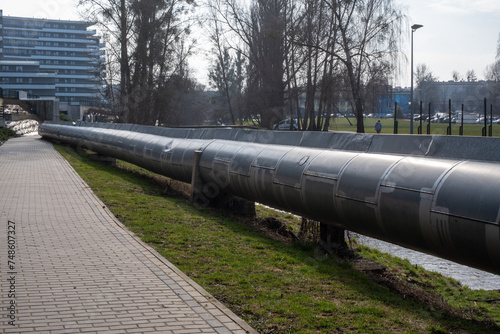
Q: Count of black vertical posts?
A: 7